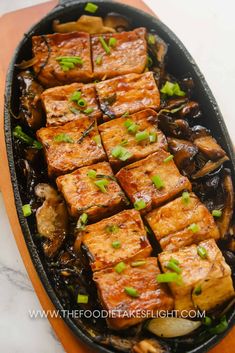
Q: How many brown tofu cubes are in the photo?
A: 12